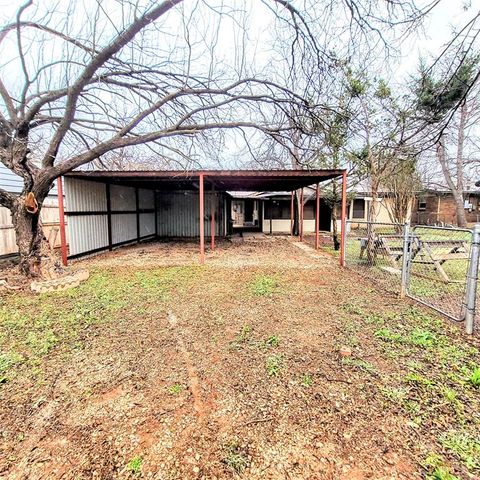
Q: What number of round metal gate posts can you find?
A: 2